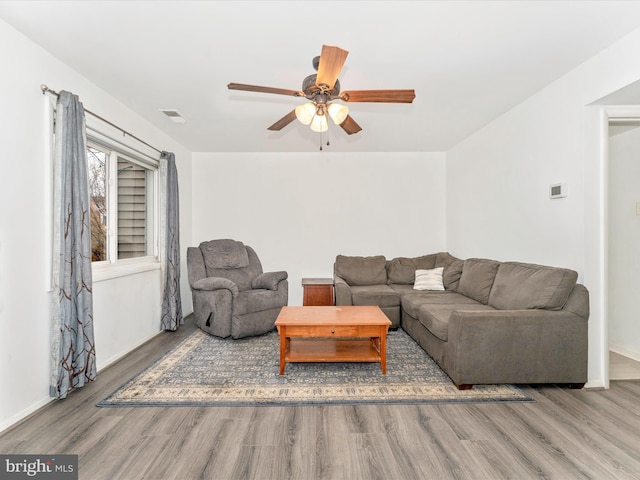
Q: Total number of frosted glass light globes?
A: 3